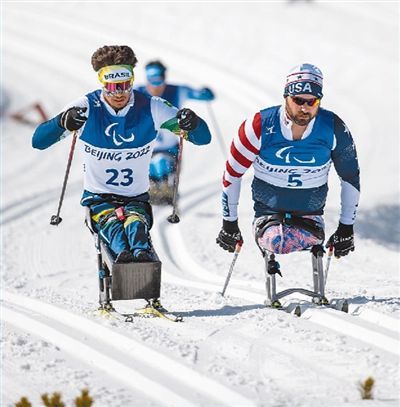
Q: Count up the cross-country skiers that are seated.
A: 3